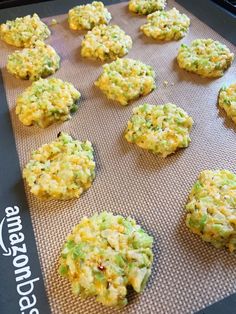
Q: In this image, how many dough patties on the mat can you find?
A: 14